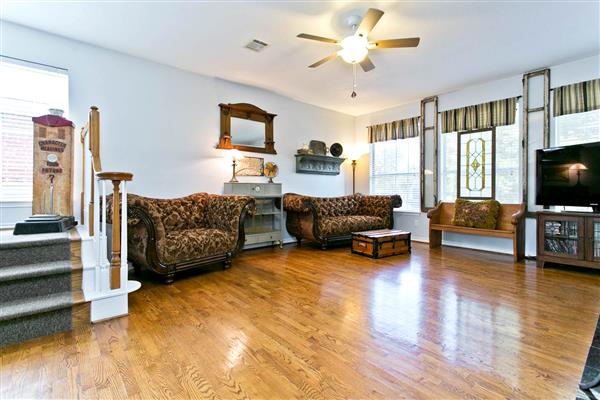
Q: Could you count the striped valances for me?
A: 3